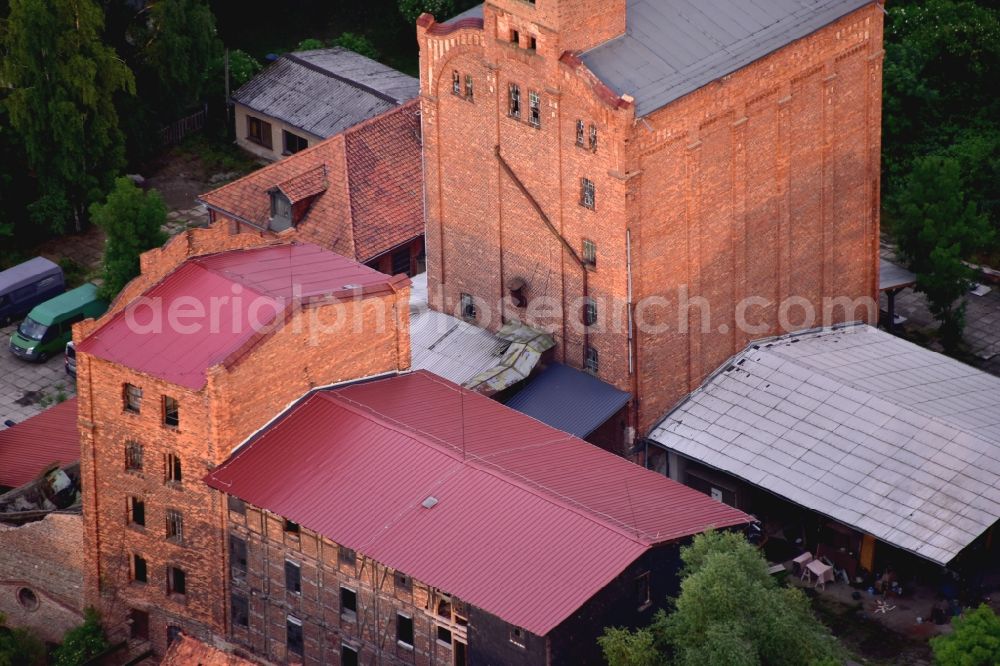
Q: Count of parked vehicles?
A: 3